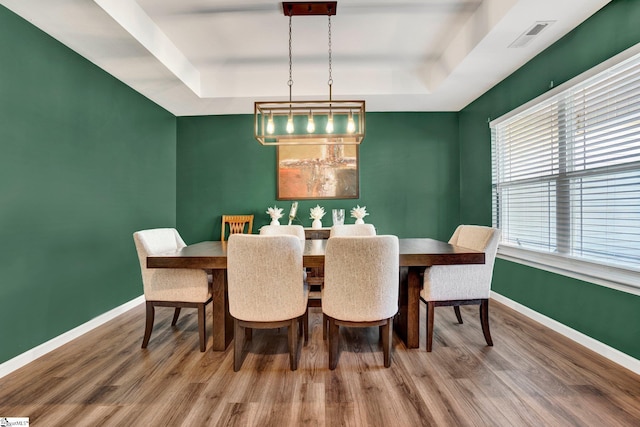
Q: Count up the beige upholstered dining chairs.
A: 6